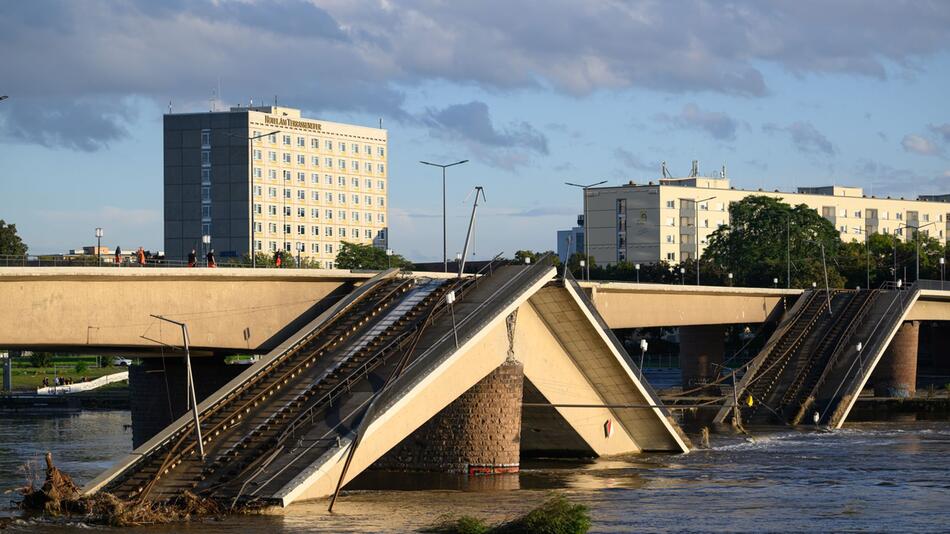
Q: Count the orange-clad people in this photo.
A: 5